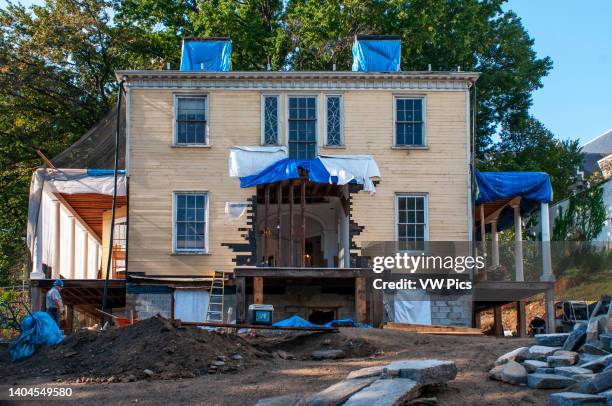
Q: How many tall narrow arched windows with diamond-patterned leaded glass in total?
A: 2